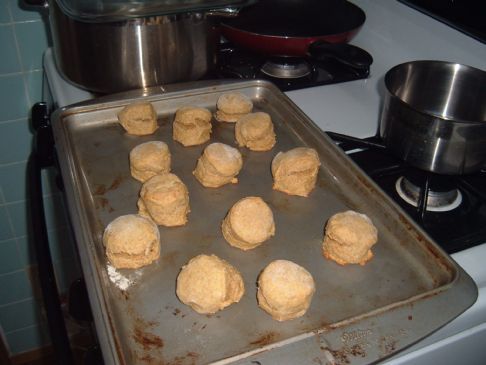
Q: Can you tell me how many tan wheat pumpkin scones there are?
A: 13